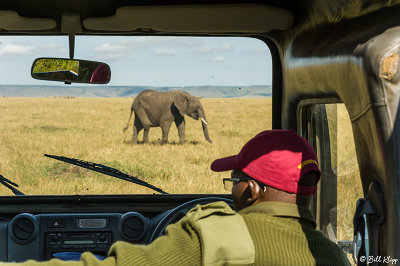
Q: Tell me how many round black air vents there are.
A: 2